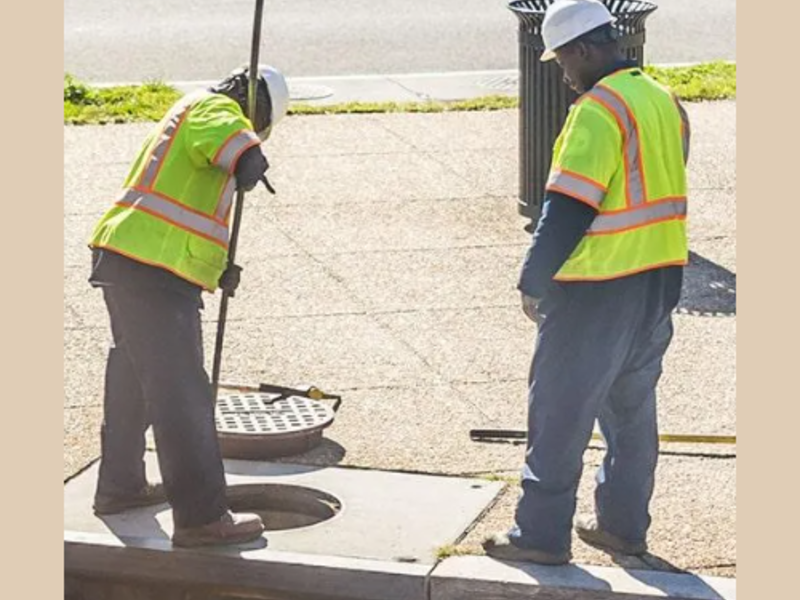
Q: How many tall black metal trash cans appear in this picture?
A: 1